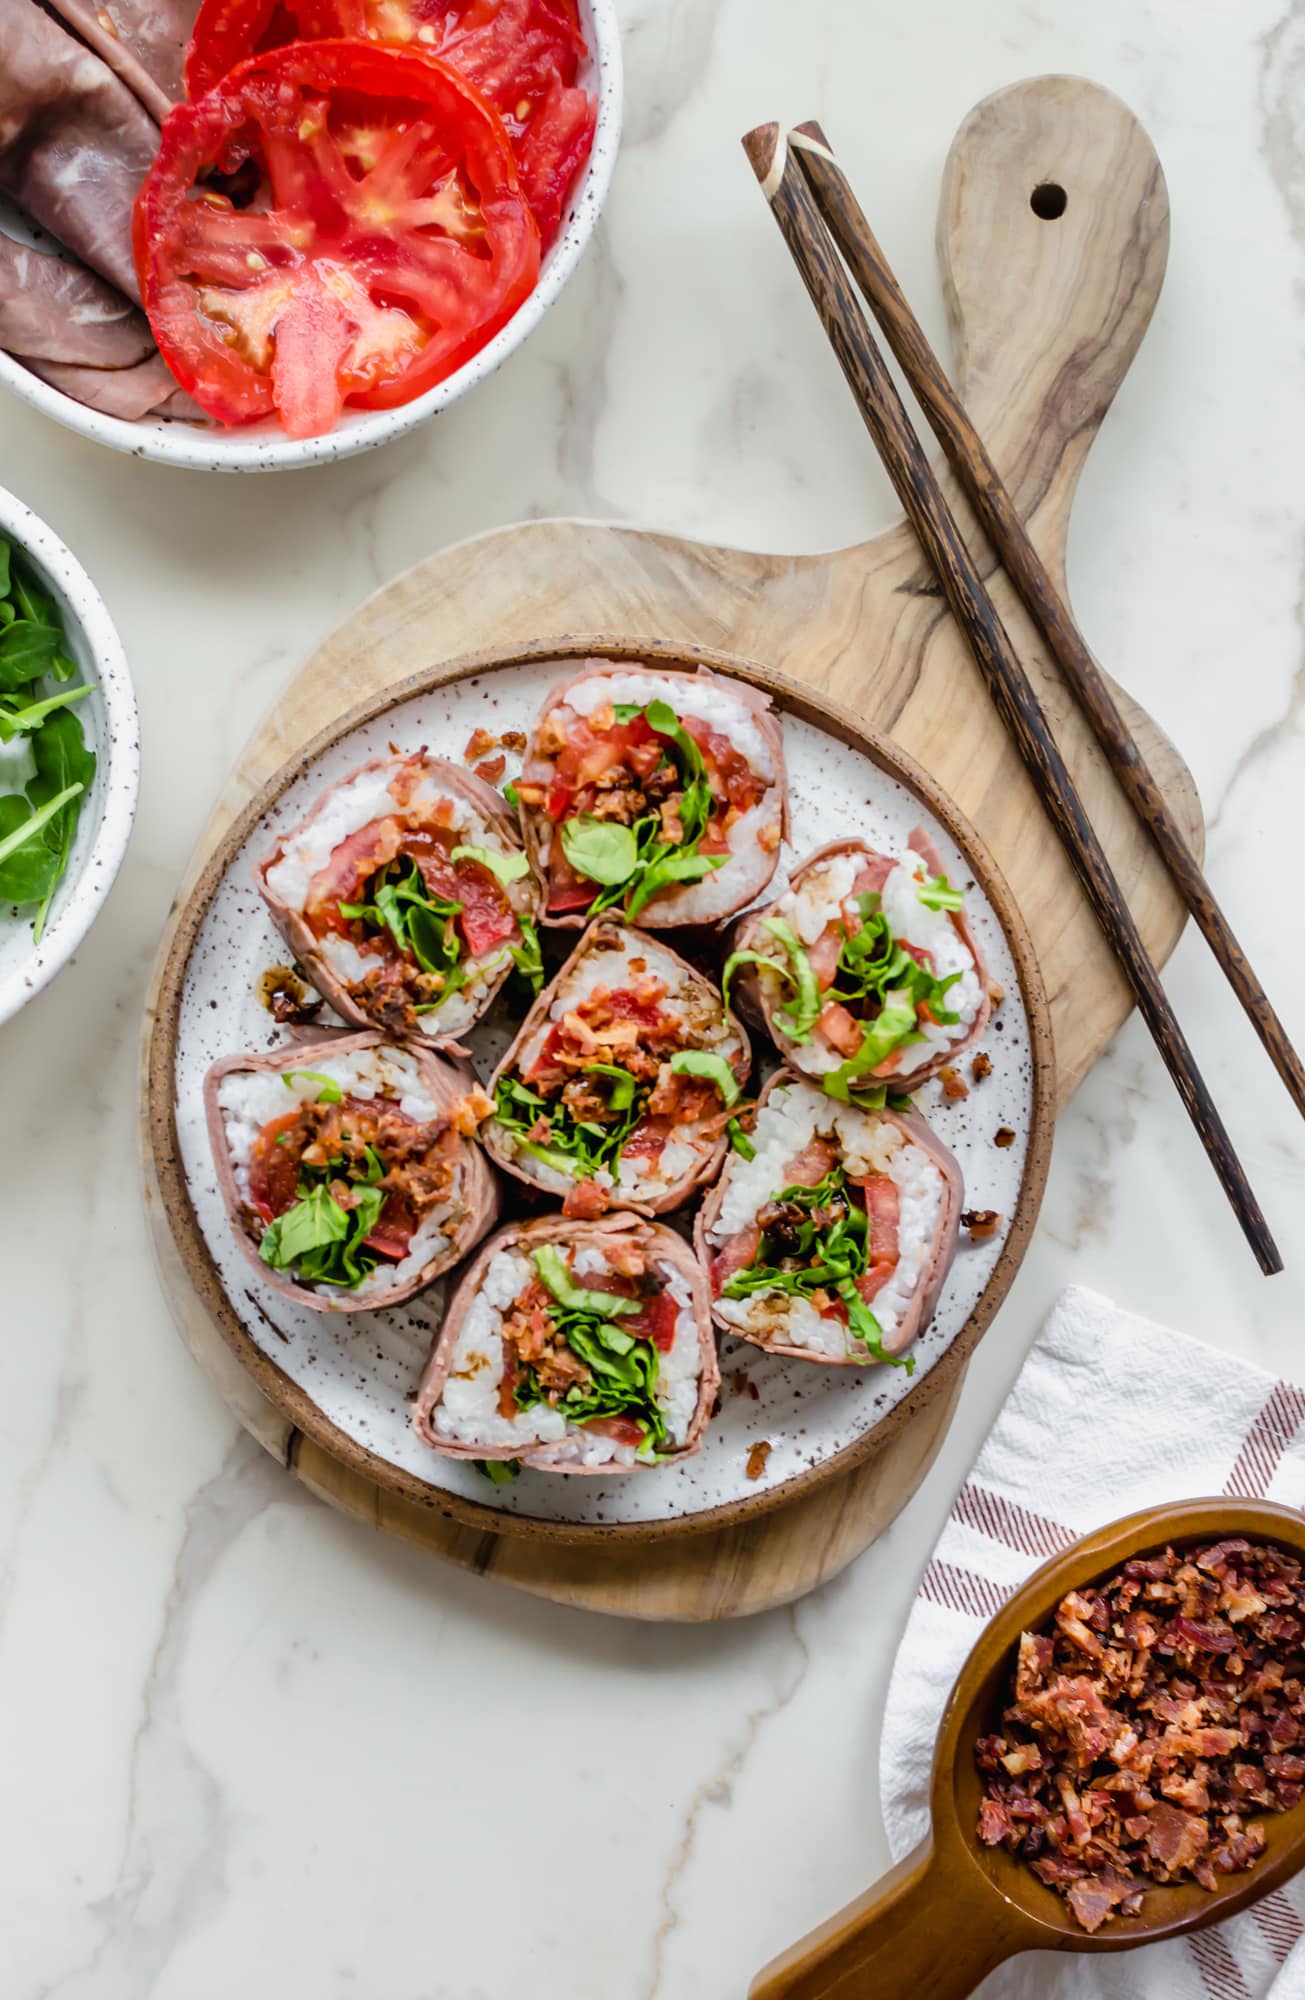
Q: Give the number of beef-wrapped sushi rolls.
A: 7